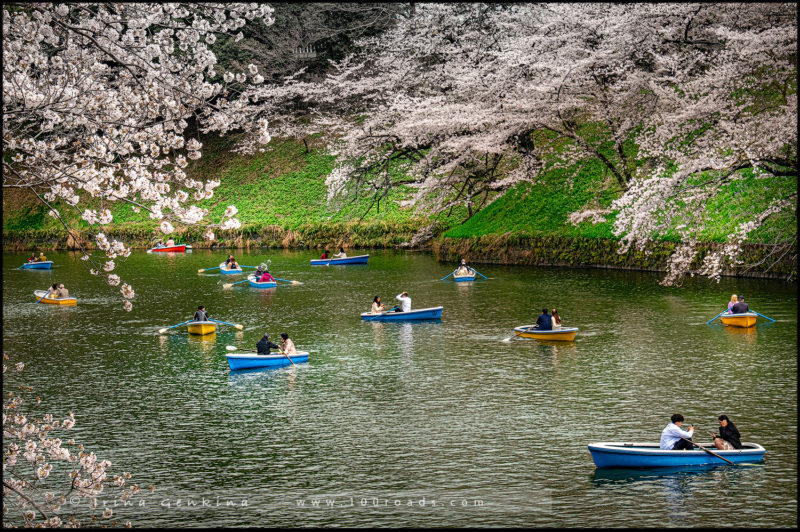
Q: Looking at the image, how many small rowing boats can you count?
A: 13